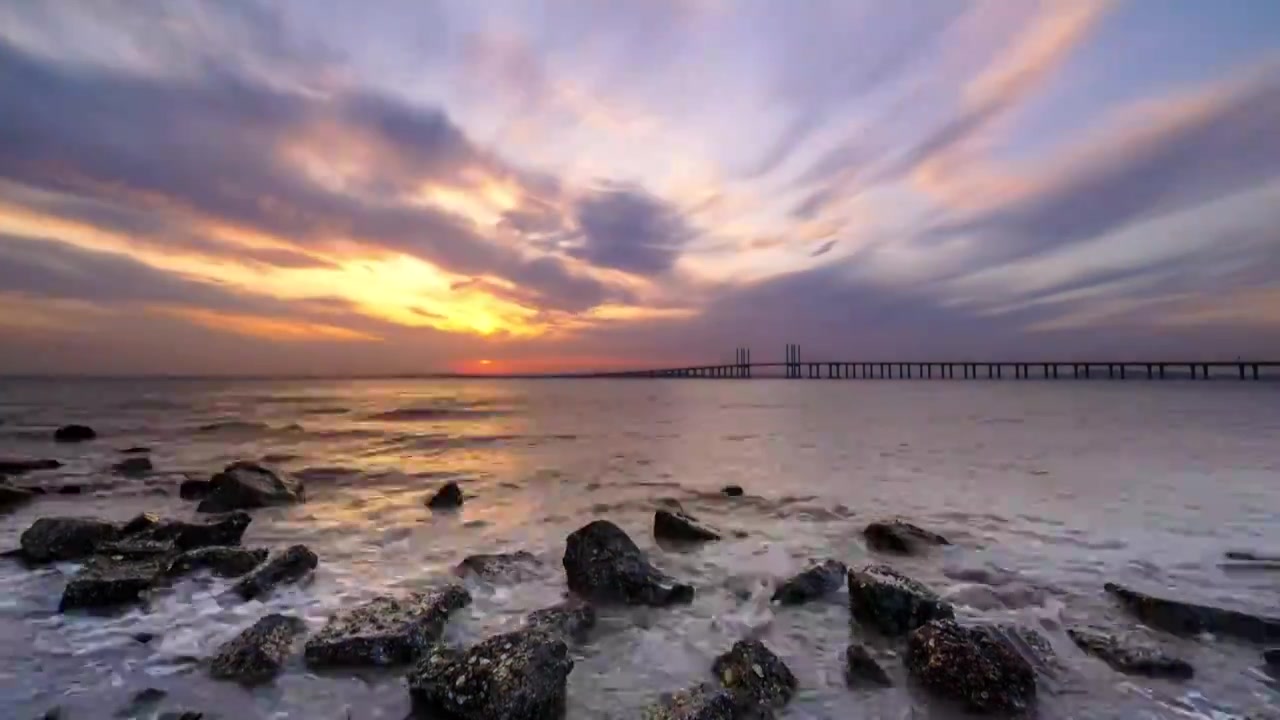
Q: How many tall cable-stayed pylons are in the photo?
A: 2